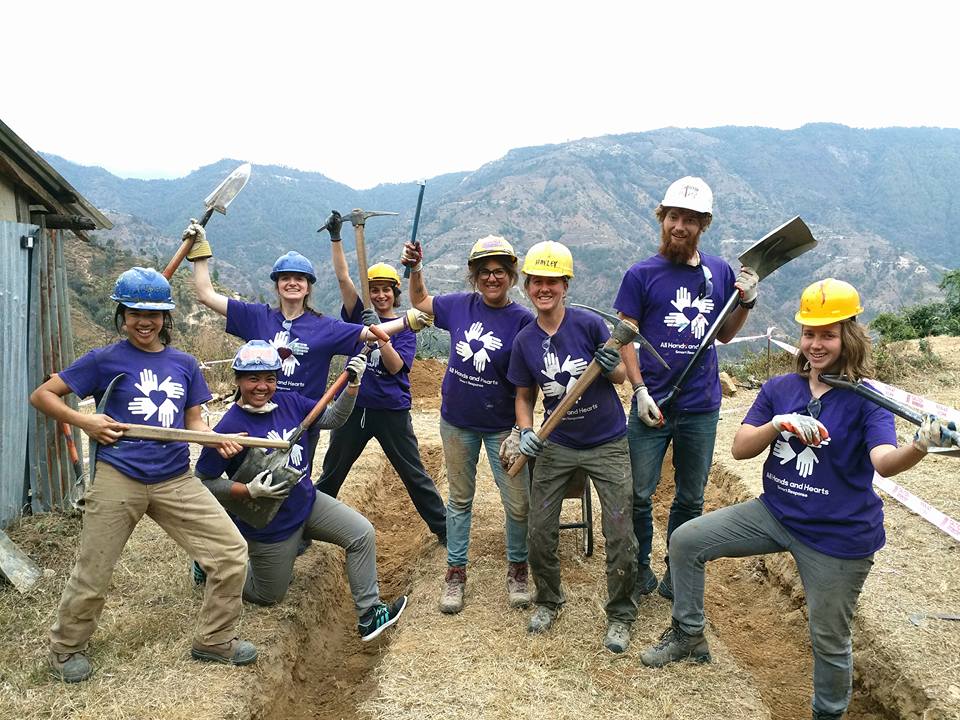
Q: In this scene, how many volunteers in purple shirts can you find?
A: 8